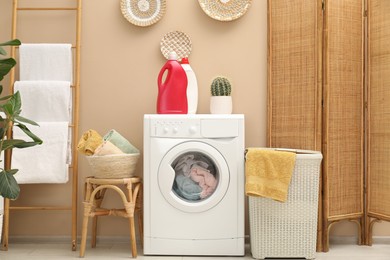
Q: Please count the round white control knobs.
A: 3